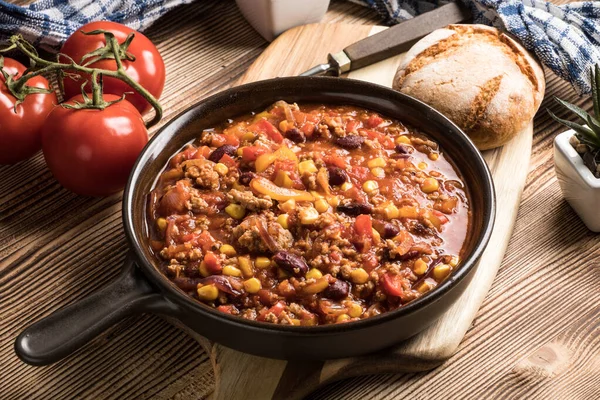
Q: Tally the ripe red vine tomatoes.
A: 3